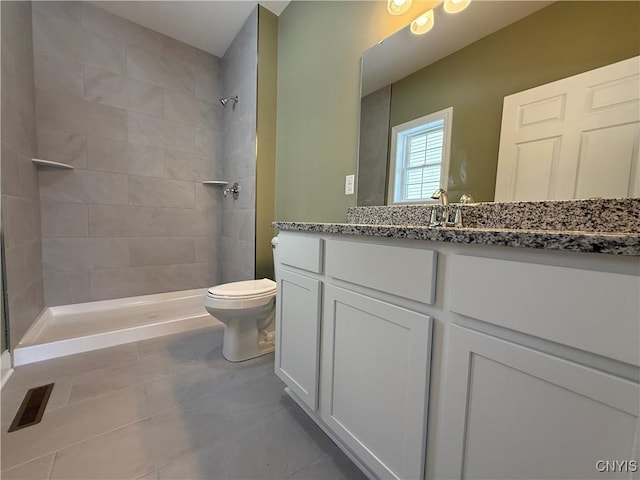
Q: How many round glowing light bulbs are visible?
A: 3